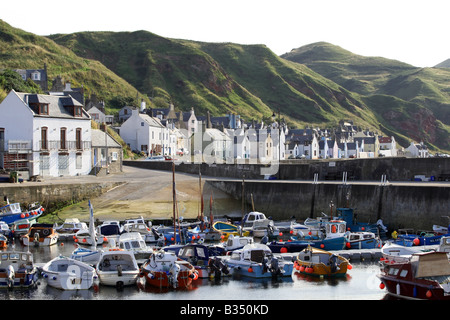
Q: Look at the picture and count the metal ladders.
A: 3